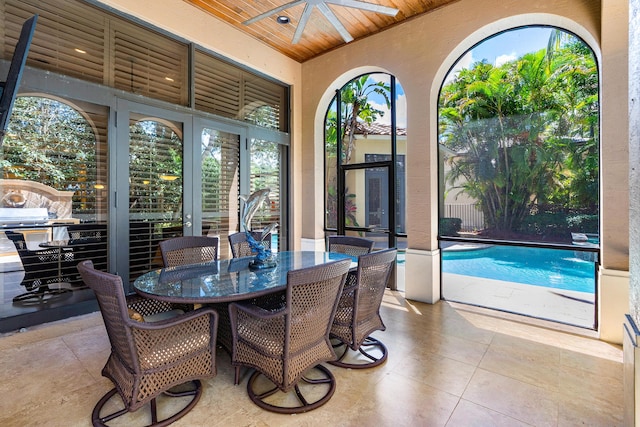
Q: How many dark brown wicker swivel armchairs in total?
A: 6